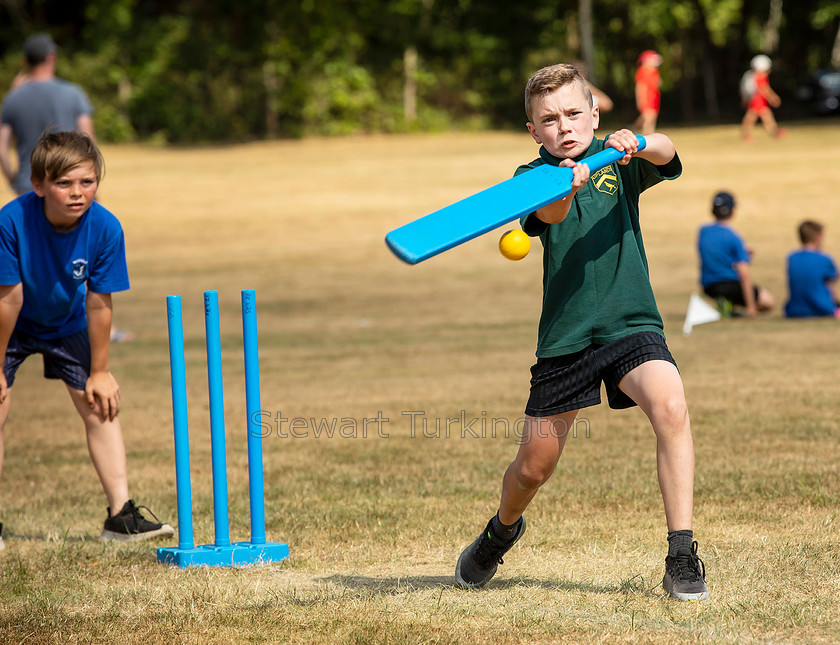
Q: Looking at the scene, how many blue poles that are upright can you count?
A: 3